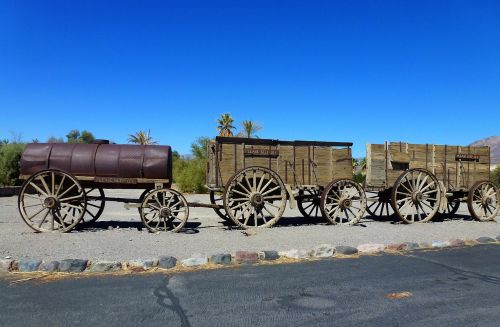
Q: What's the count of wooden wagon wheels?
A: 12